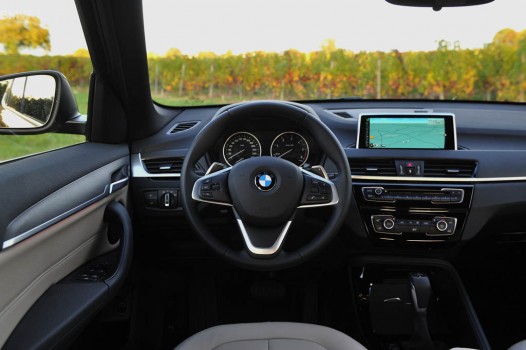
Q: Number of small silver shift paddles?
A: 2